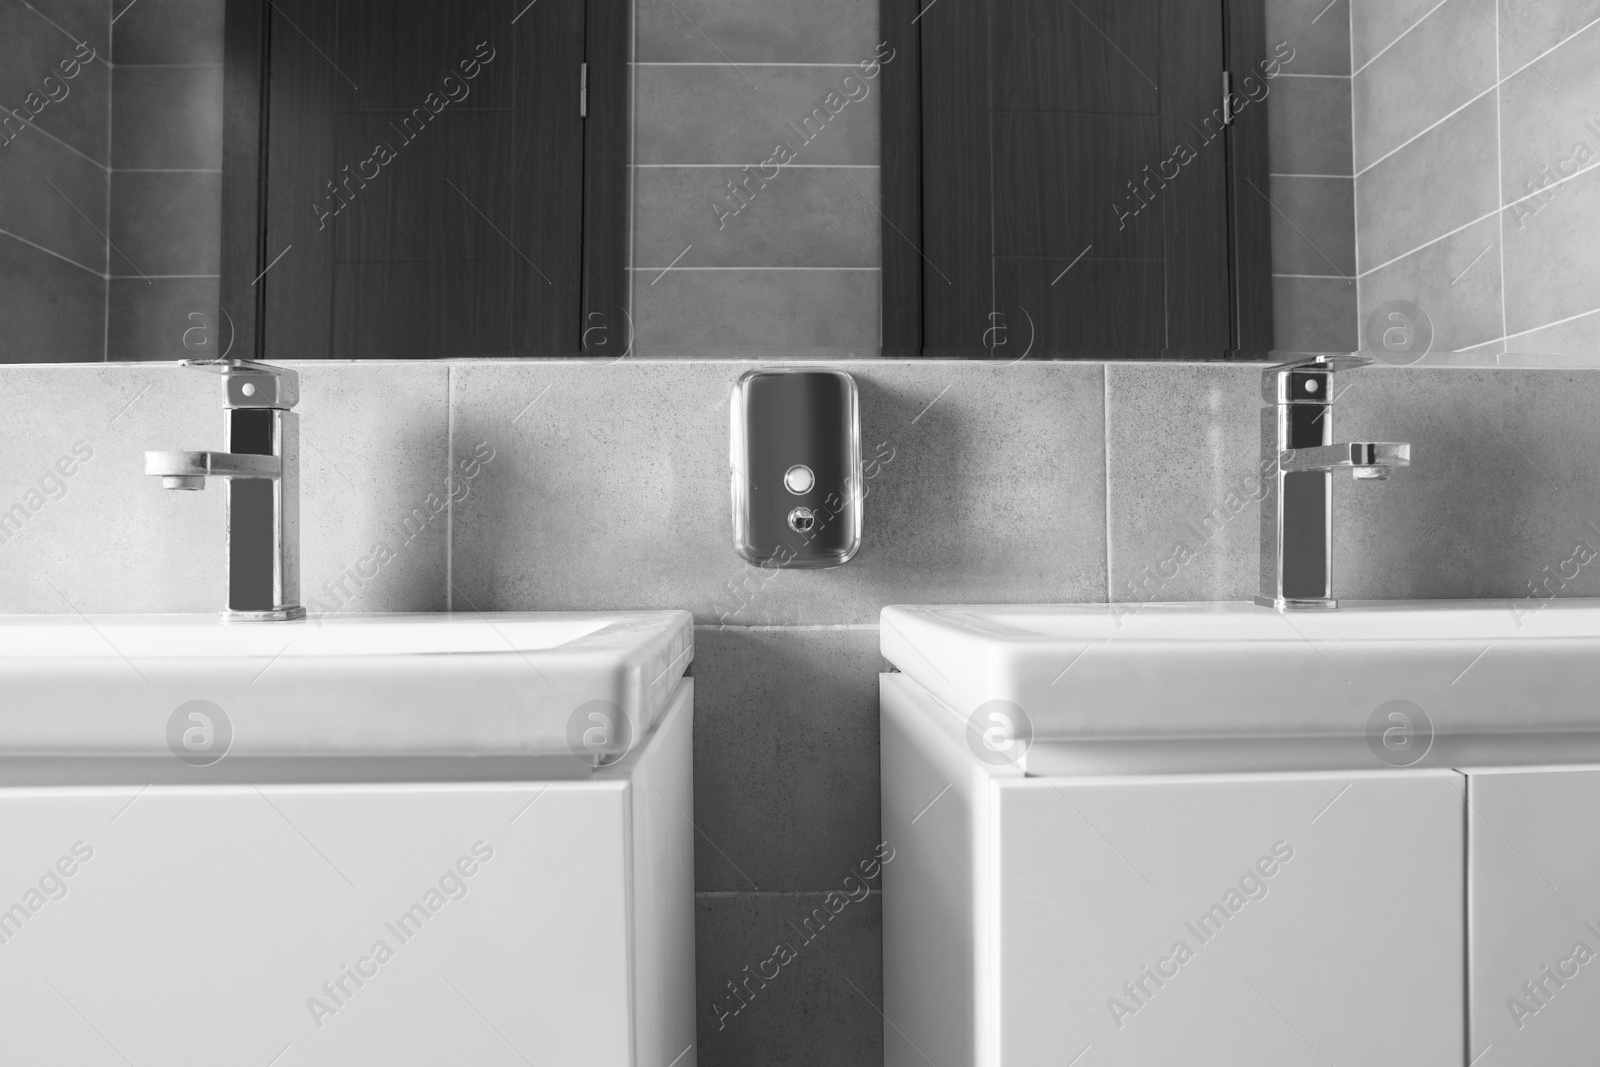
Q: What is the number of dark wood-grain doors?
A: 2